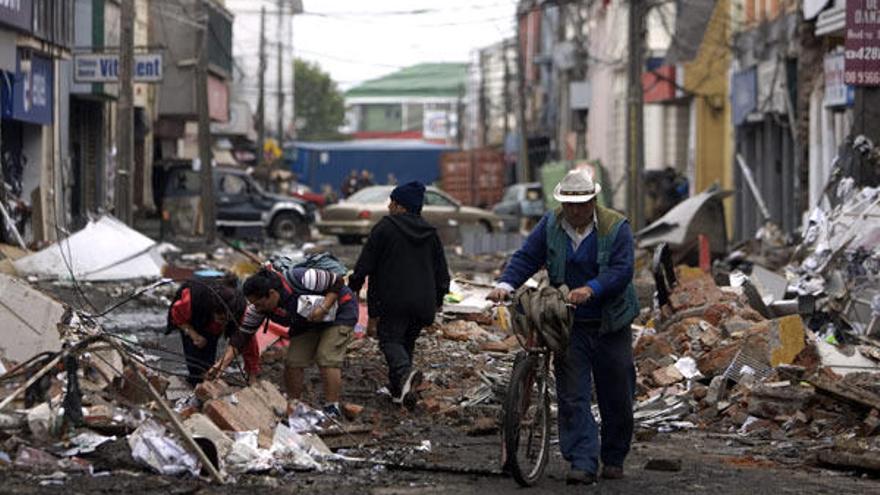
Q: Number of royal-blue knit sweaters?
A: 1